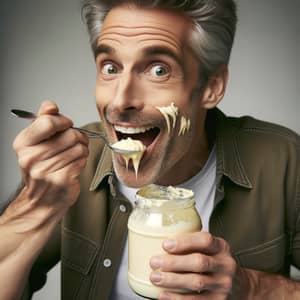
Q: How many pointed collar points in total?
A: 2